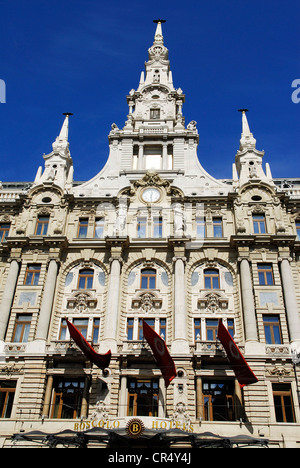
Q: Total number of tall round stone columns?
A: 6